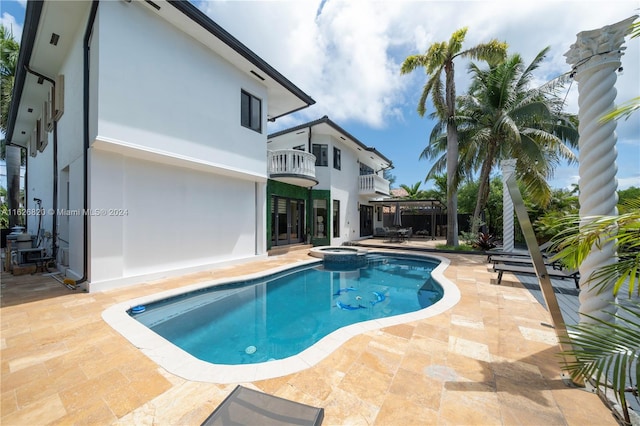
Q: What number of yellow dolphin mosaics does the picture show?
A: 0